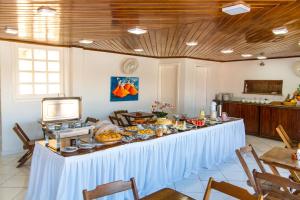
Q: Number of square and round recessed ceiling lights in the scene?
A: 11